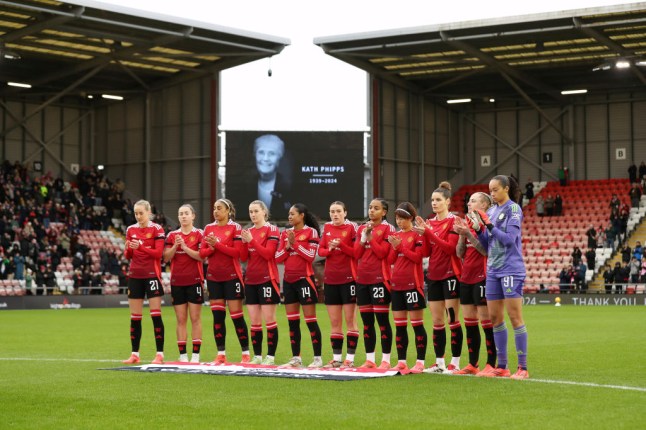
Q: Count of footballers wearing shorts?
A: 11